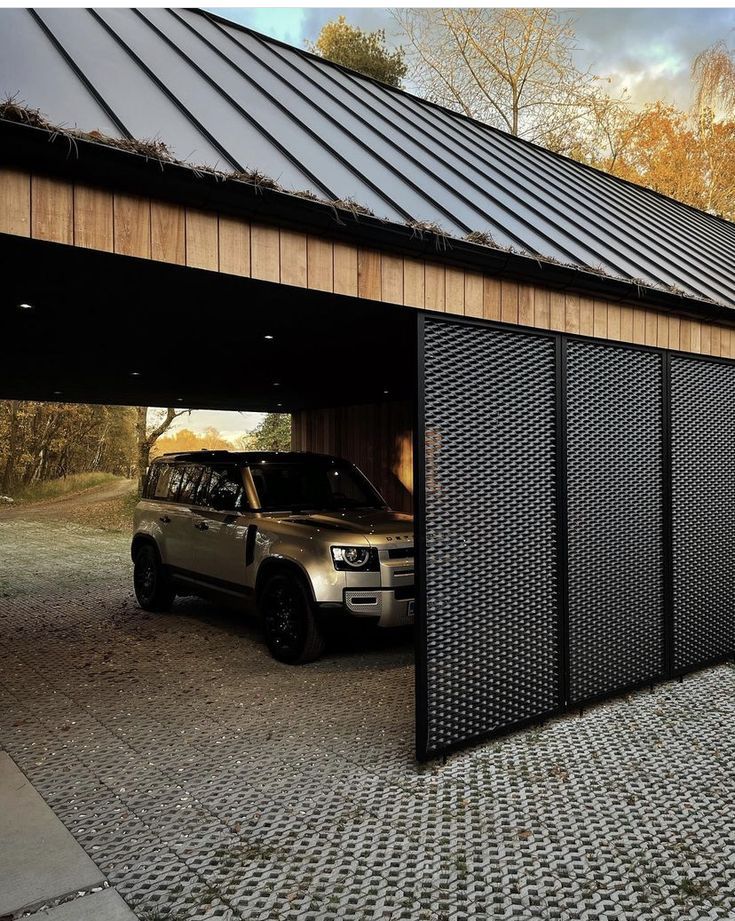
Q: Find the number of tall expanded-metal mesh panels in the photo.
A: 3